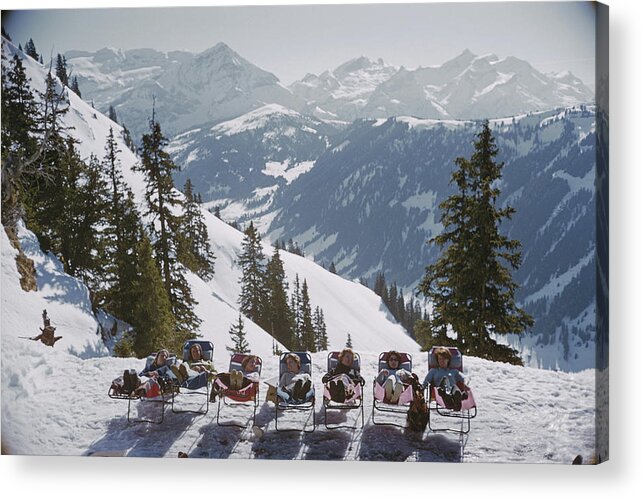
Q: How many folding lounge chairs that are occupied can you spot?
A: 7